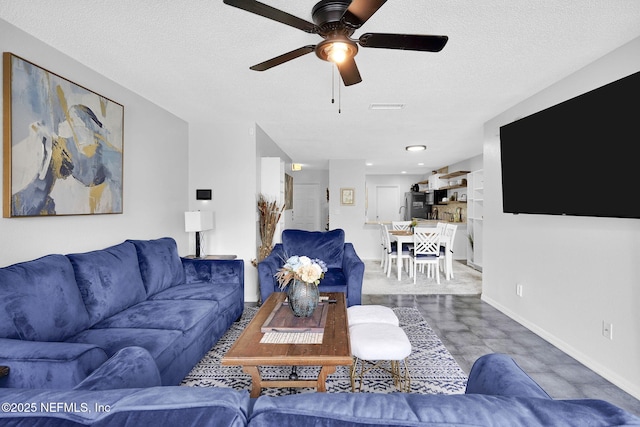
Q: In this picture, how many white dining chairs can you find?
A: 6